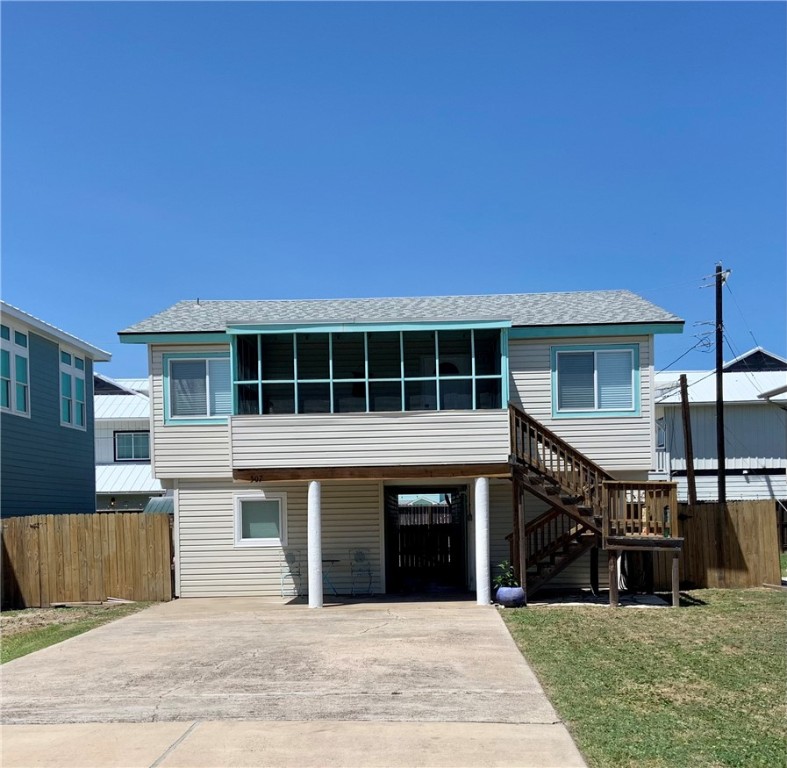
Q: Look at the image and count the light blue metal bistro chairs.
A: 2